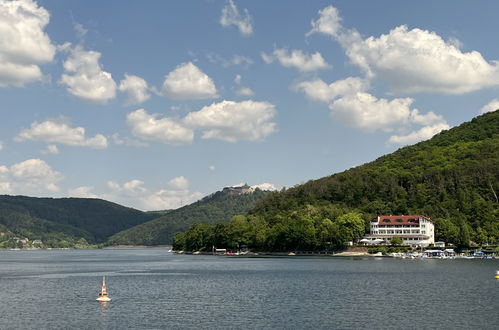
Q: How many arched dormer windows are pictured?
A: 3